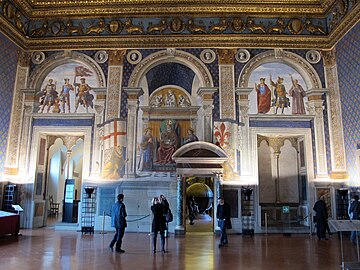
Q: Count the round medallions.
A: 6